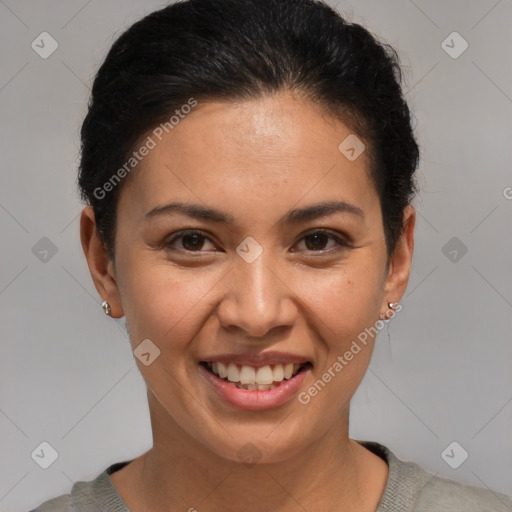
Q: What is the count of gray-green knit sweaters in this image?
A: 1